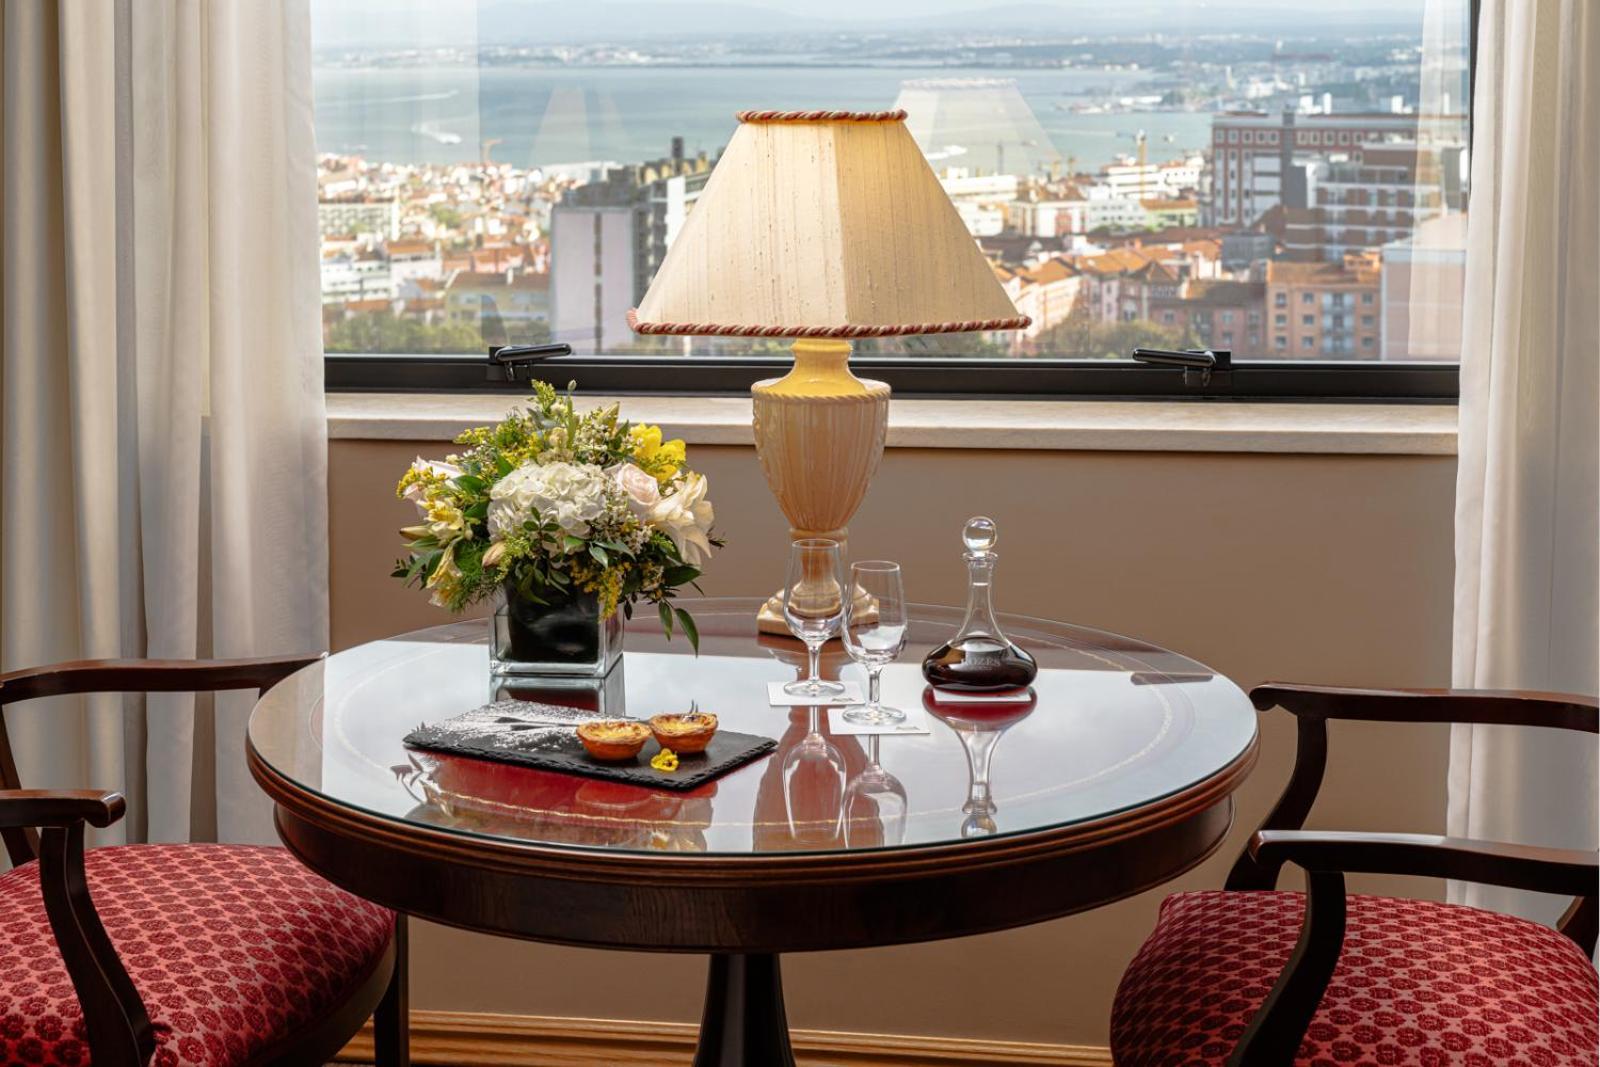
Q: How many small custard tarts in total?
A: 2